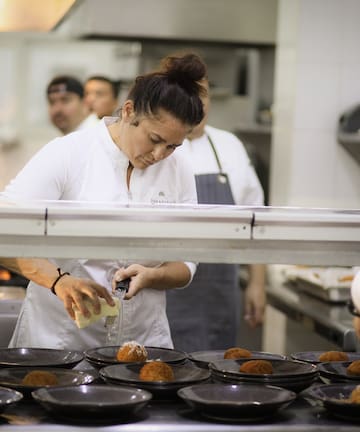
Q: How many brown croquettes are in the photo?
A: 8